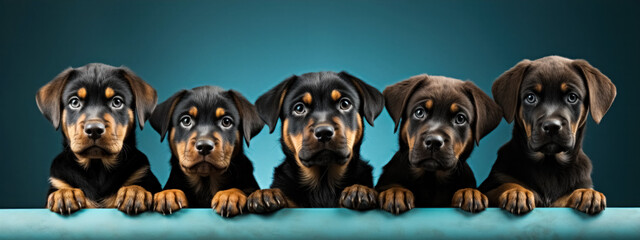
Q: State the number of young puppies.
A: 5